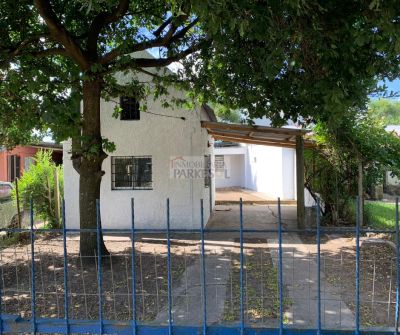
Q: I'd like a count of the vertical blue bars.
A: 11